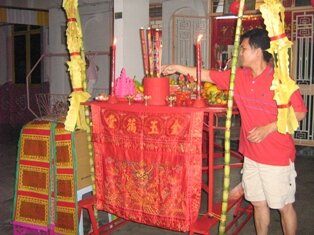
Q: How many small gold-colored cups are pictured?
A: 3